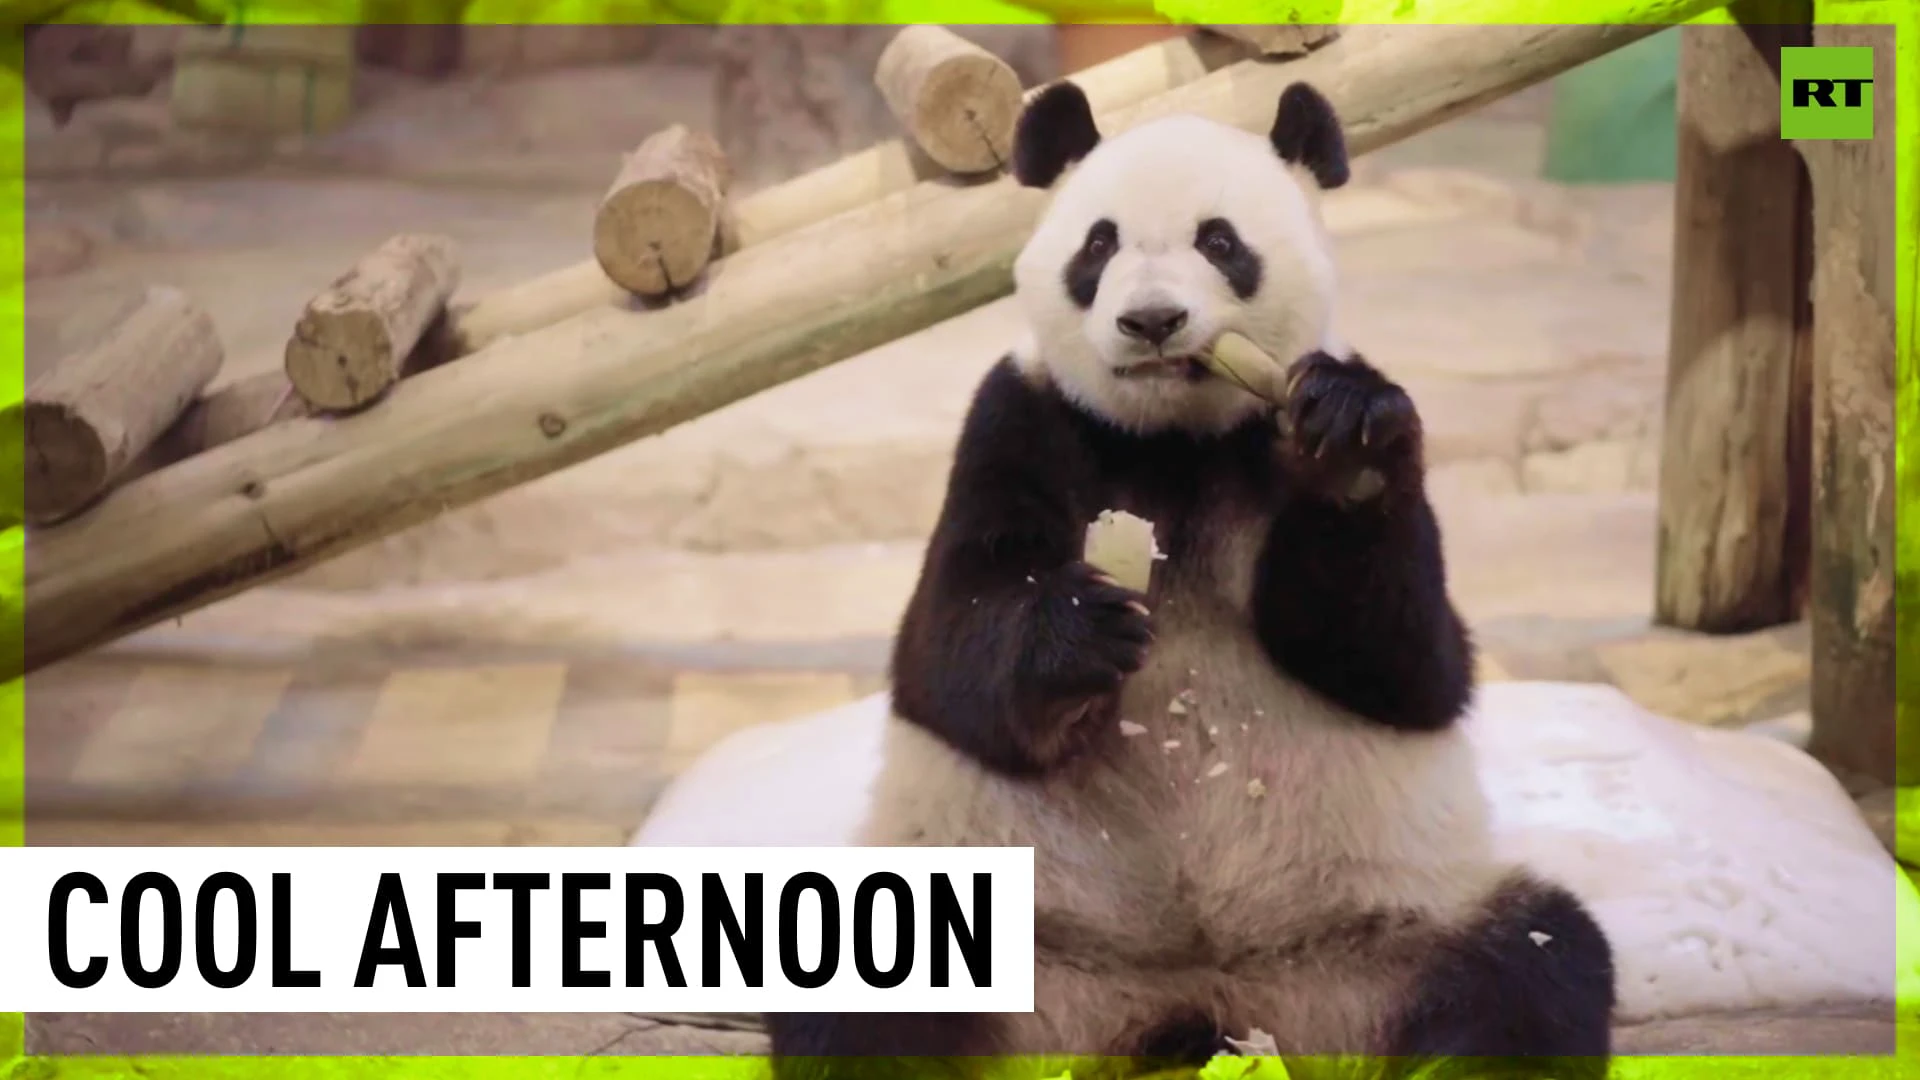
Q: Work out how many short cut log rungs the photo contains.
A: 5